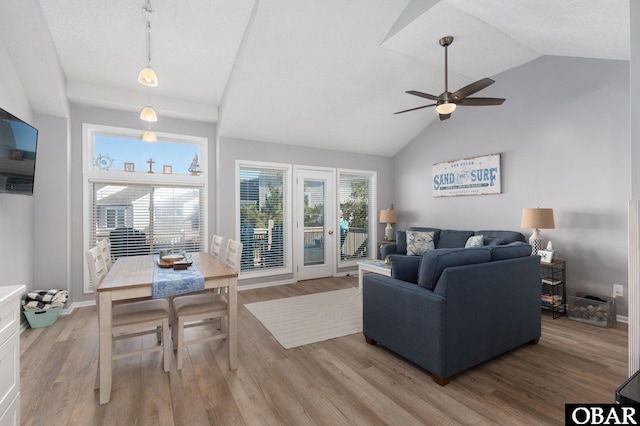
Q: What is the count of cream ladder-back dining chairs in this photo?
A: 4